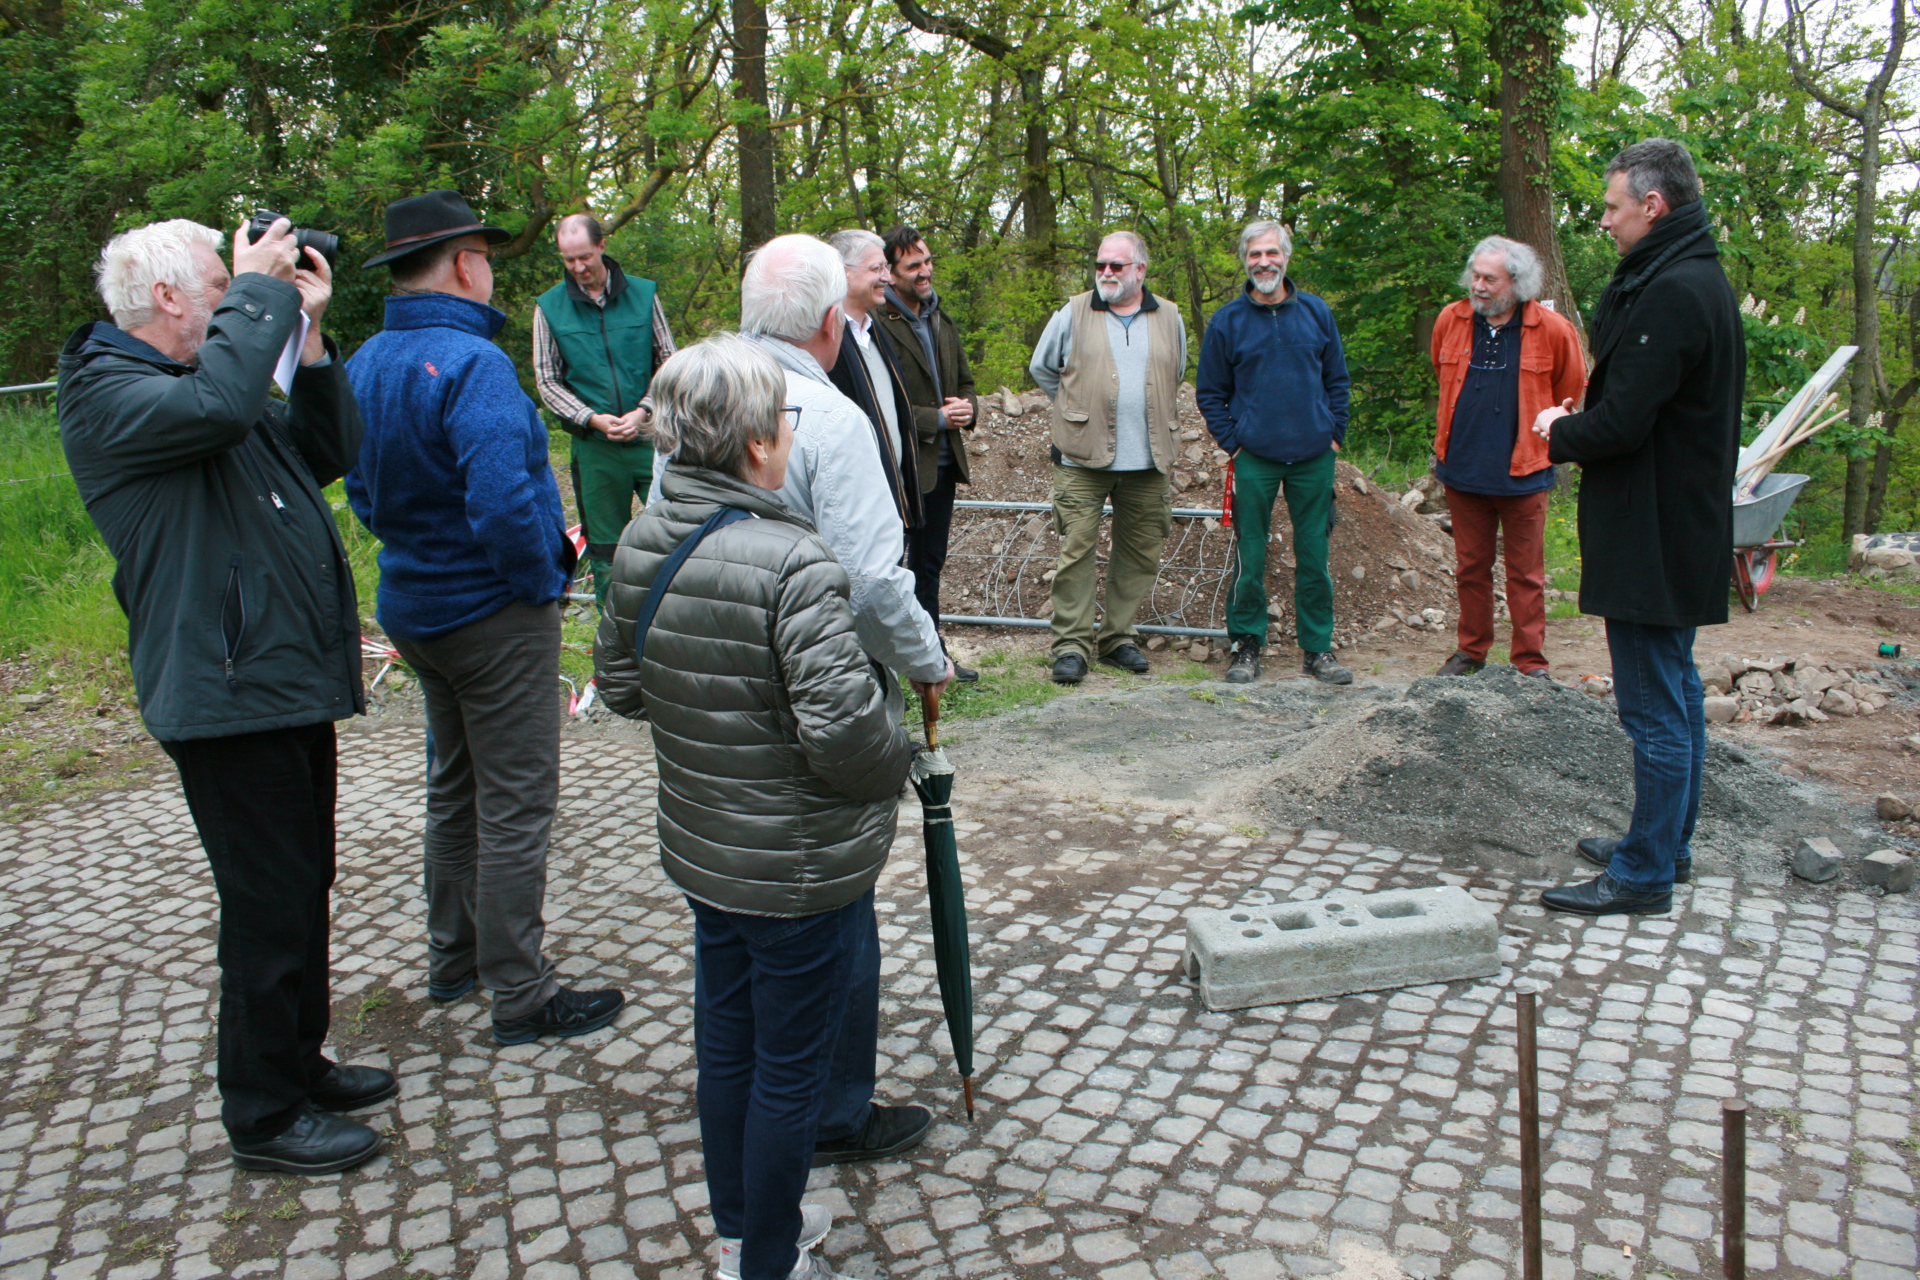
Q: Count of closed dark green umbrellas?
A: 1